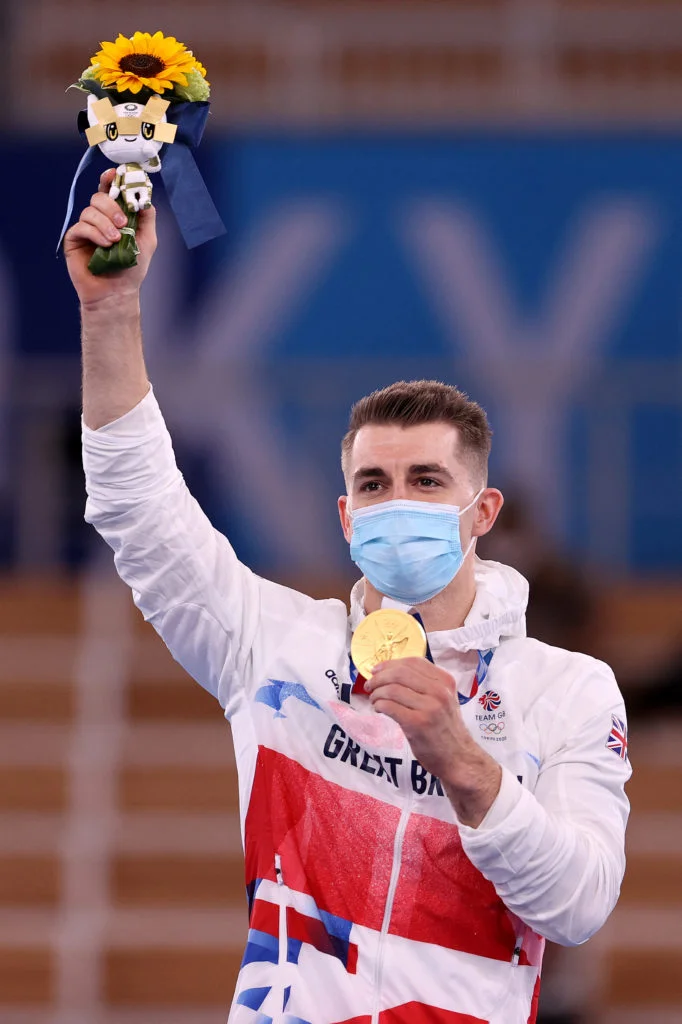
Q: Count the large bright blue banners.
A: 1